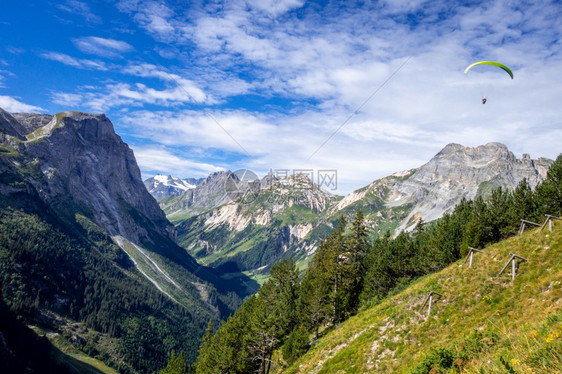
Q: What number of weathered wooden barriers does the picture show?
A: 5